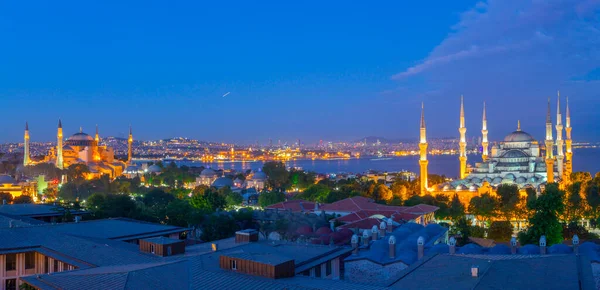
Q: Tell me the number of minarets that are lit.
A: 10